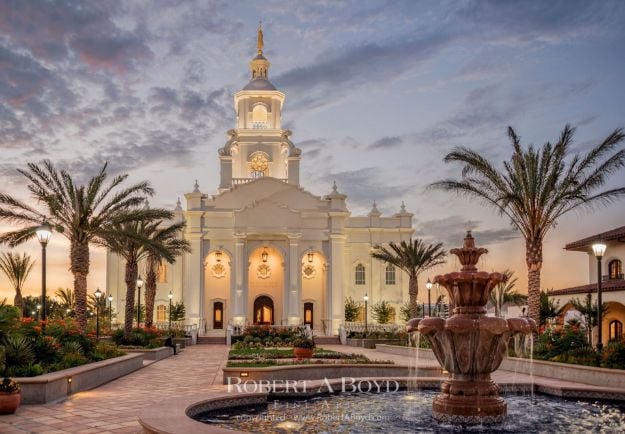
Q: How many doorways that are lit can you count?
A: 3